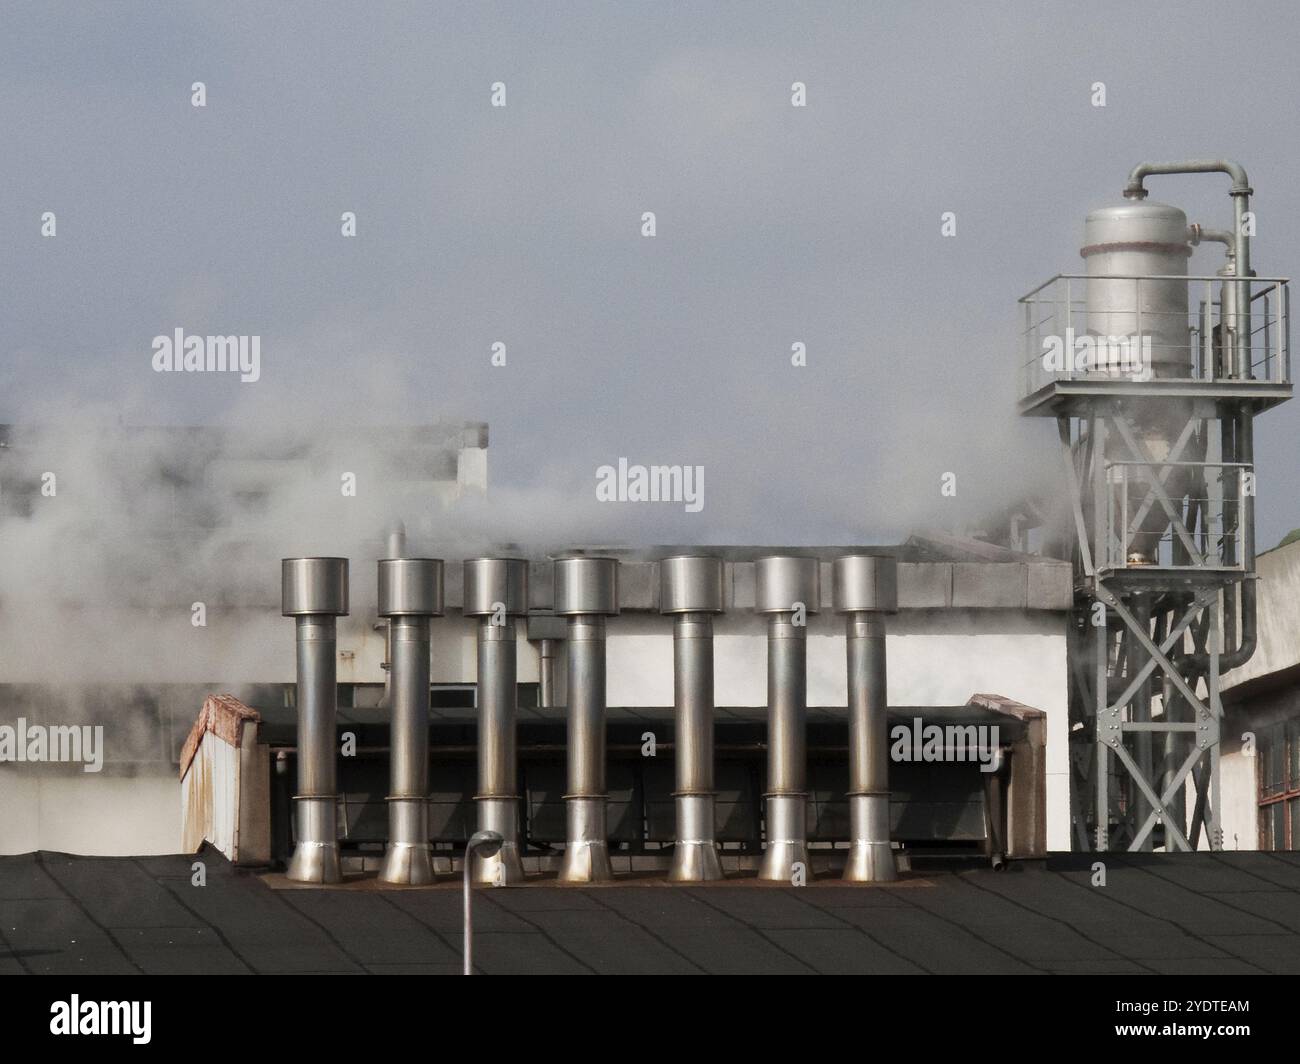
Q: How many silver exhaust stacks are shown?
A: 7